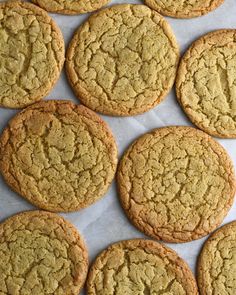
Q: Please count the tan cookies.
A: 10